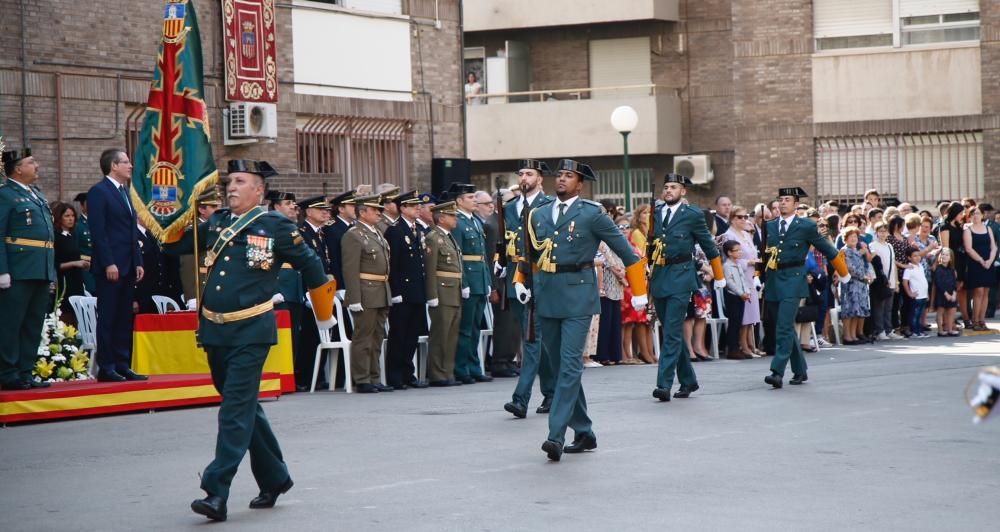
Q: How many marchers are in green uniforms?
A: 5